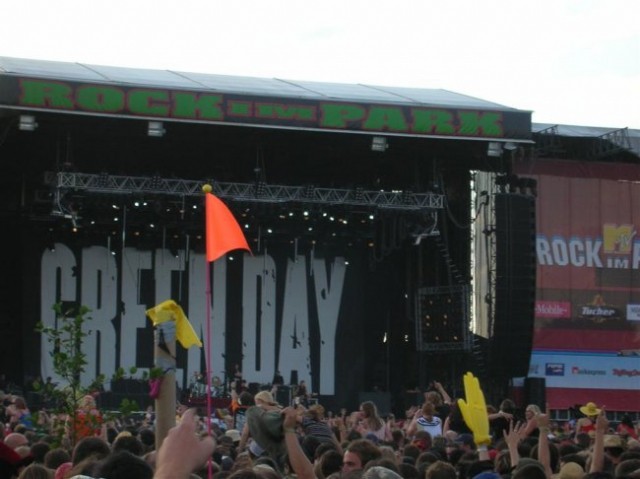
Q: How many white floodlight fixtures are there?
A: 4